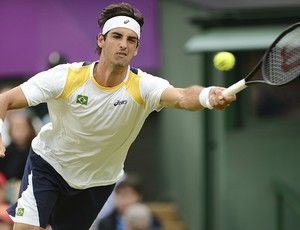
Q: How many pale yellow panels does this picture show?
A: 2